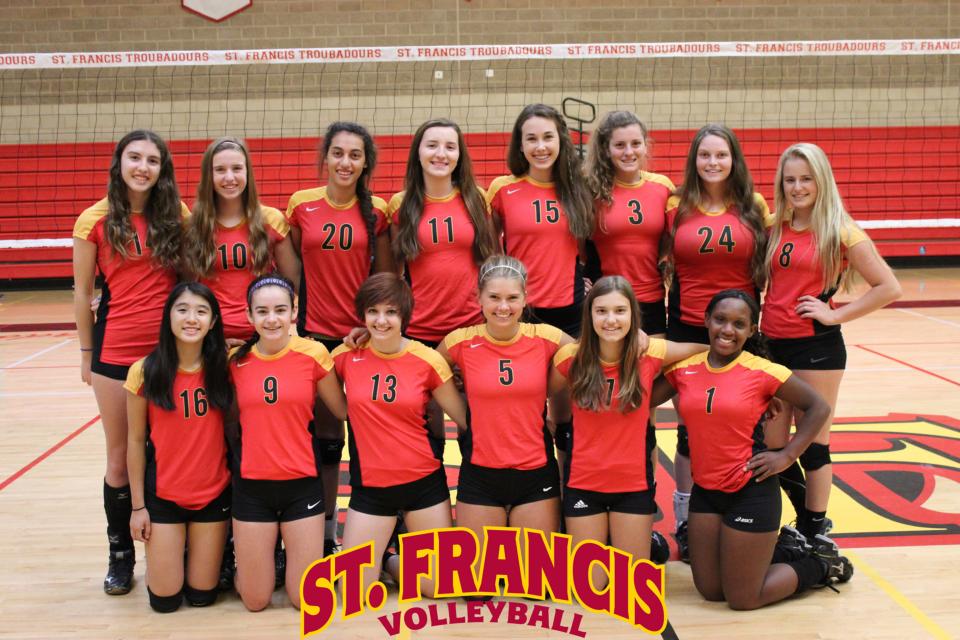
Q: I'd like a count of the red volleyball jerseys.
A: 14